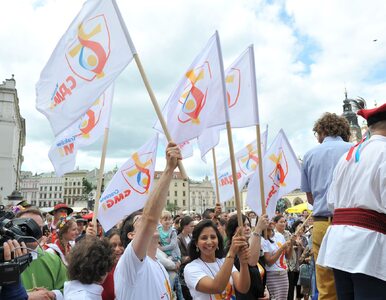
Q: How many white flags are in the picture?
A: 8